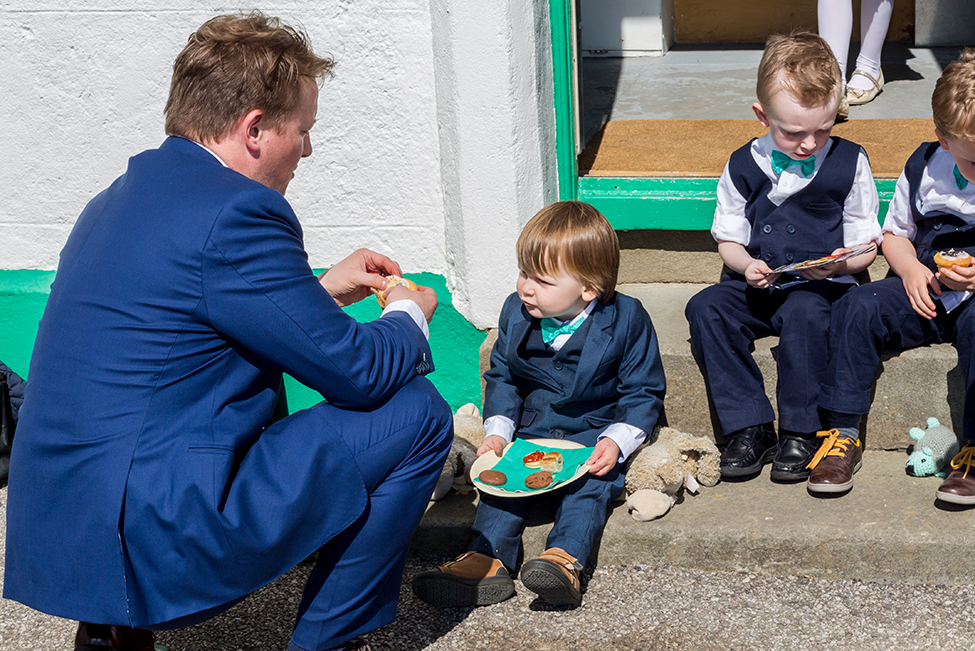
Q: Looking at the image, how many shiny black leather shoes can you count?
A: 2